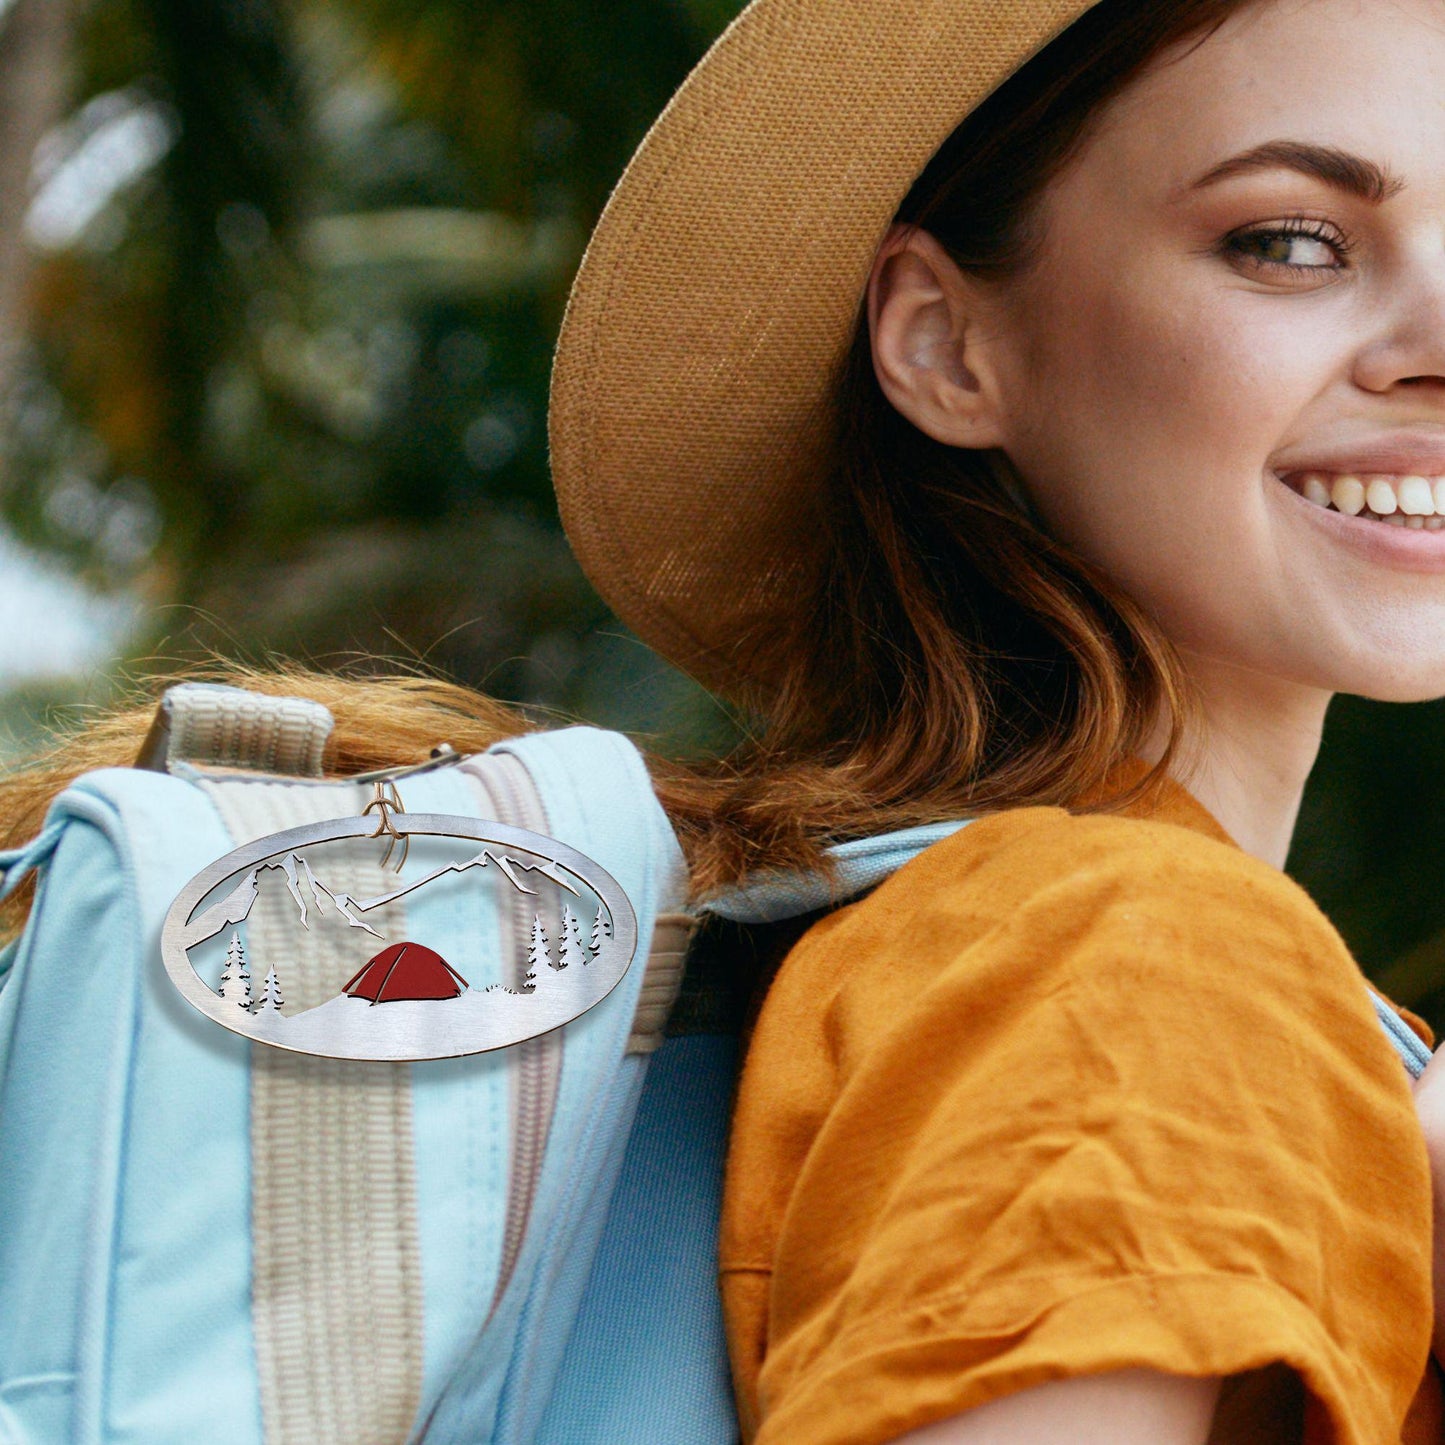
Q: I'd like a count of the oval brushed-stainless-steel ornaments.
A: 1